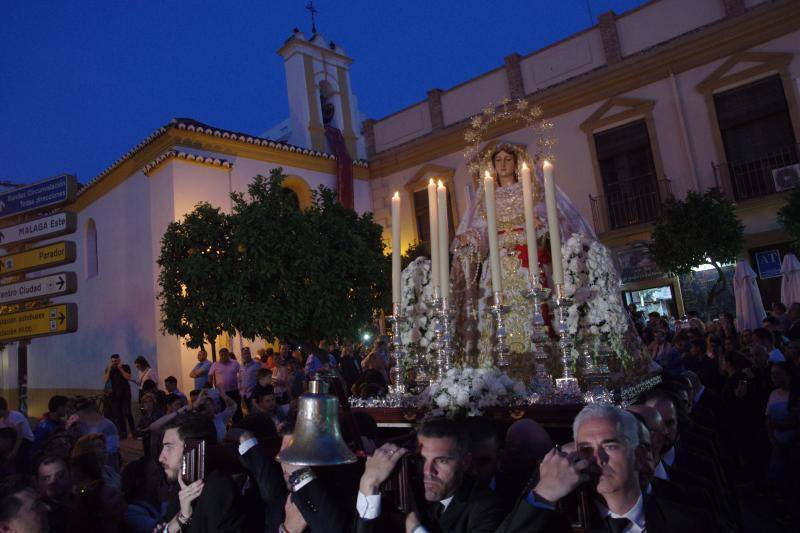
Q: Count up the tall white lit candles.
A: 6